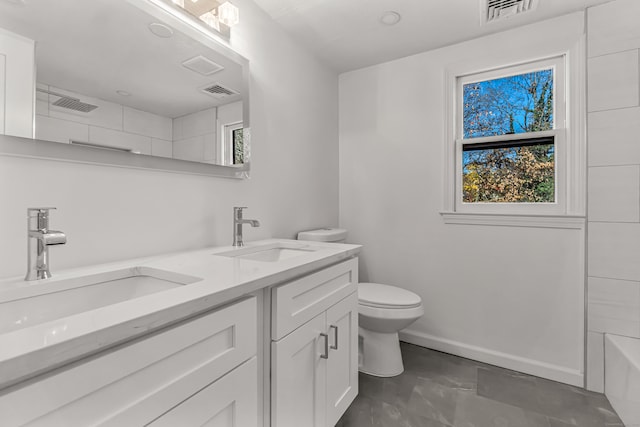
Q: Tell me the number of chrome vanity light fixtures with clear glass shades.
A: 1